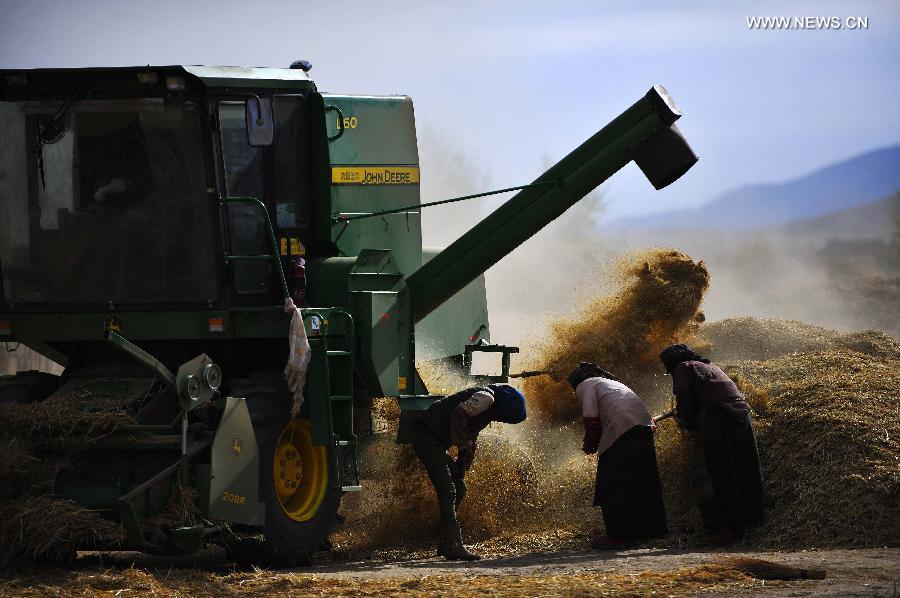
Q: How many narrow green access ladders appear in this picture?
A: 1